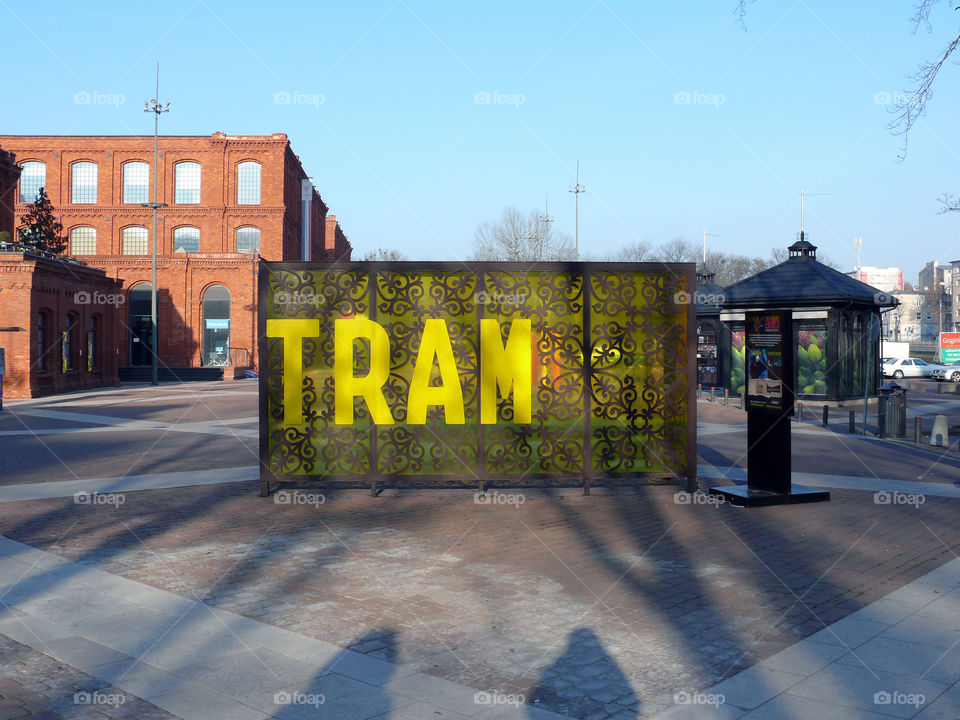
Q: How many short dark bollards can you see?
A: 9